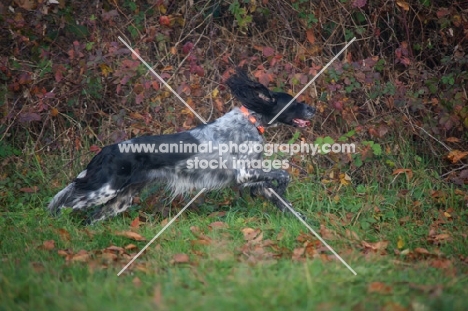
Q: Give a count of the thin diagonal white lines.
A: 4